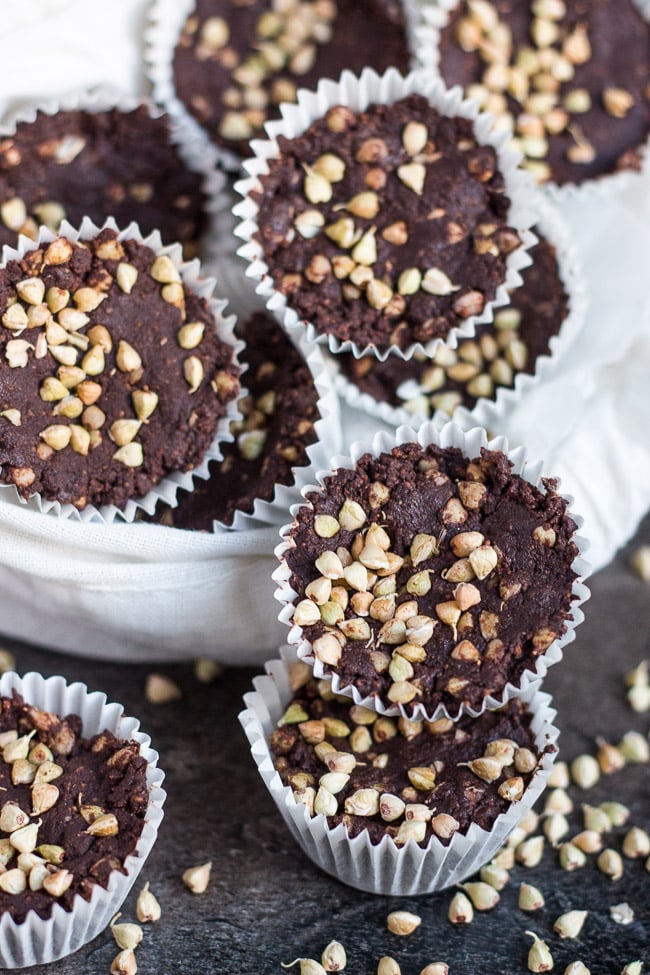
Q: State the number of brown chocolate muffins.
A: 10